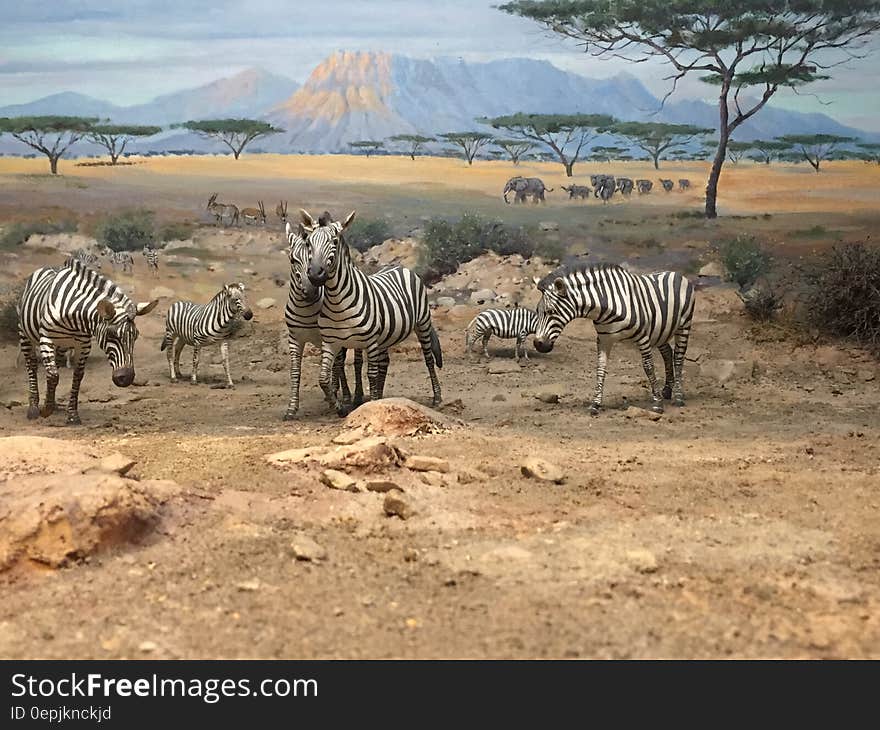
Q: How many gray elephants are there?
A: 7